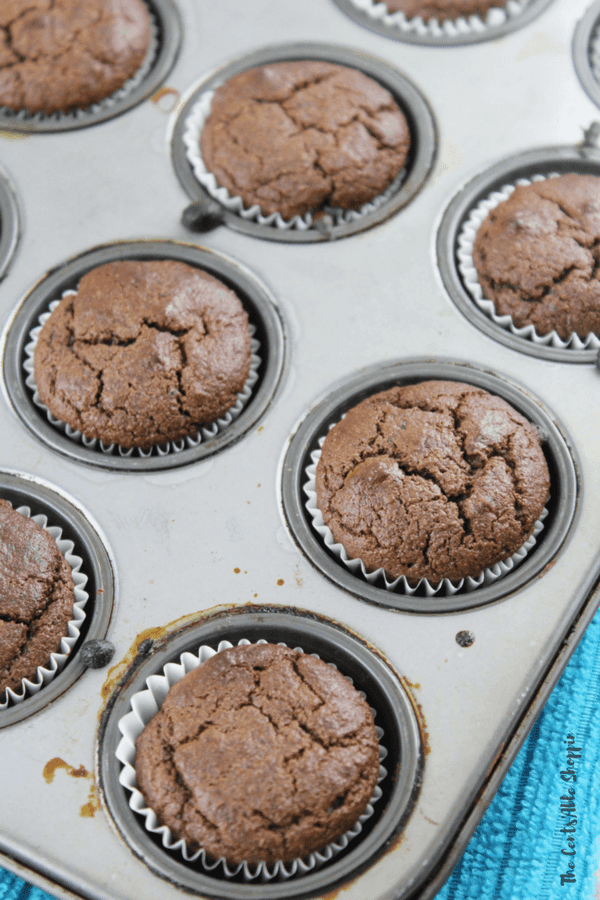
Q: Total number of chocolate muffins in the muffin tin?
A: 8